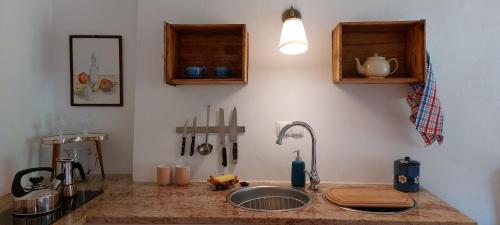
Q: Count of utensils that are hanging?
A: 5